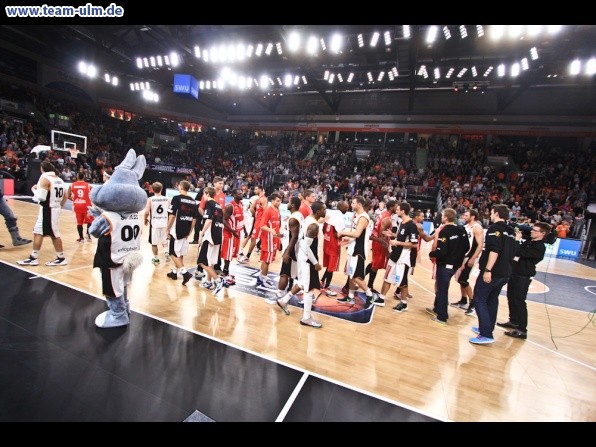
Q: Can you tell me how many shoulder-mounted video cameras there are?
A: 1